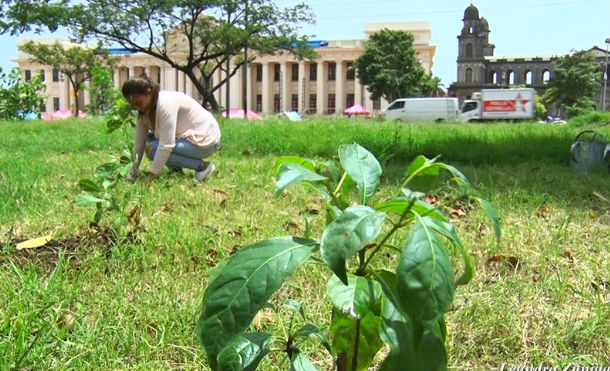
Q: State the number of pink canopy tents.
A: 3